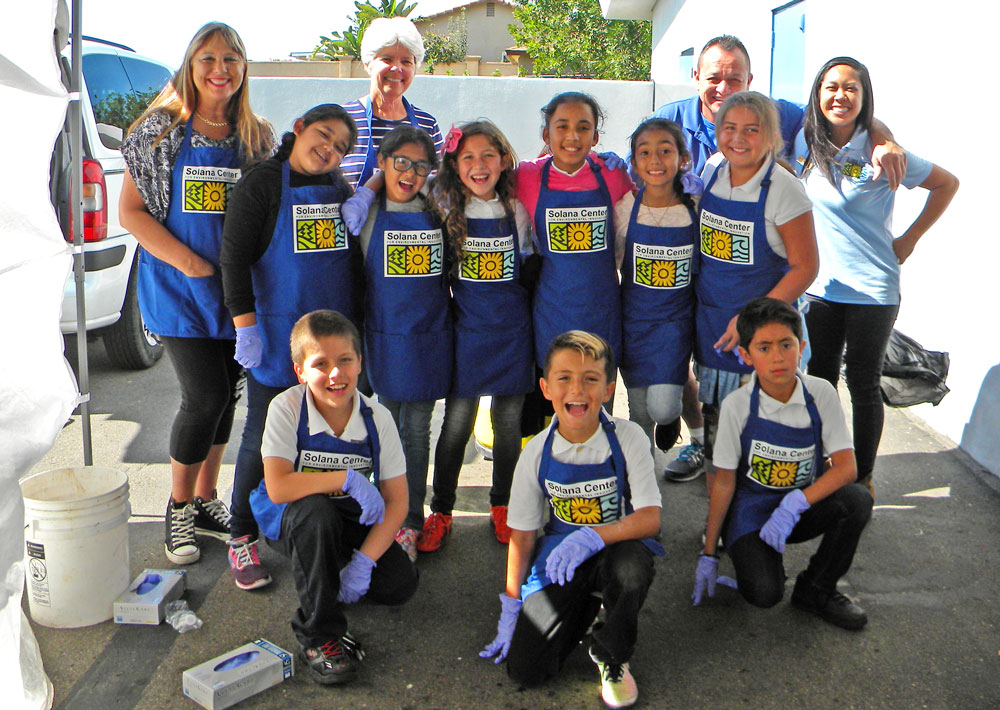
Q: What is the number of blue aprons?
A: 11